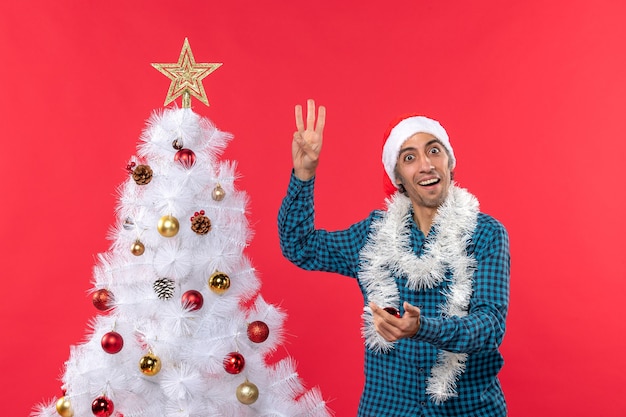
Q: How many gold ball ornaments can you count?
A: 7